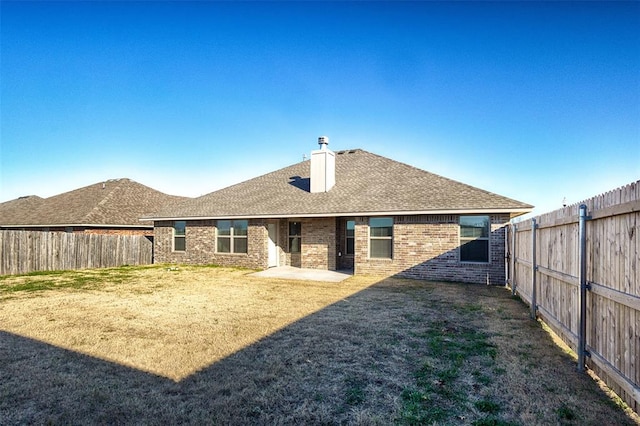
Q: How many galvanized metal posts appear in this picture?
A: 3